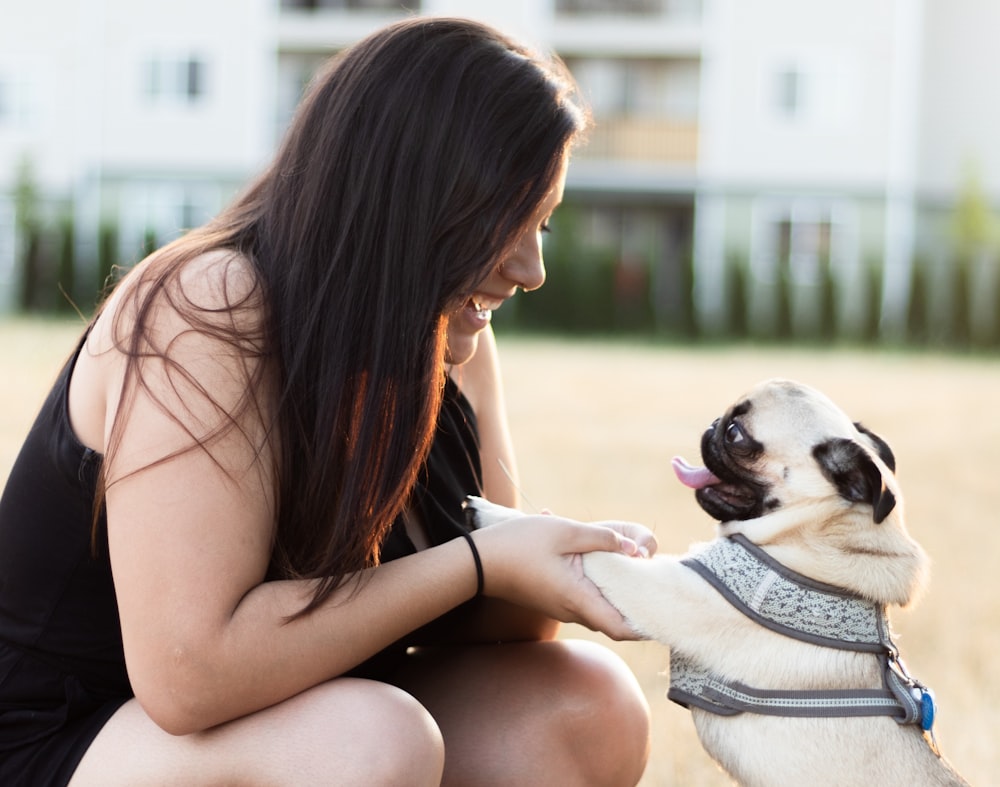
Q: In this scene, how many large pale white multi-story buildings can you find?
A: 1